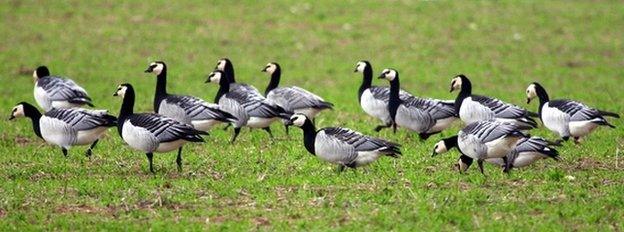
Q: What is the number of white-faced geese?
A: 14